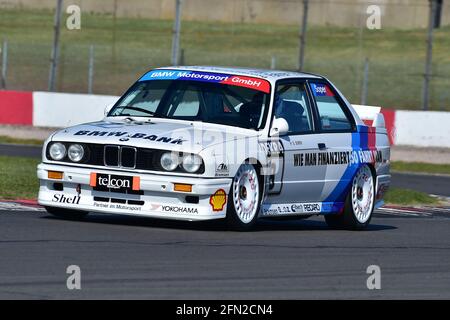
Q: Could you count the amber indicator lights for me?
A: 2